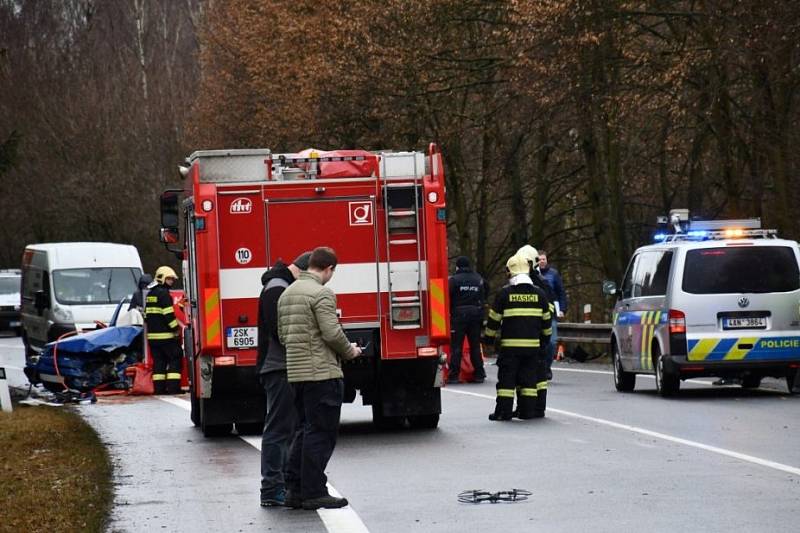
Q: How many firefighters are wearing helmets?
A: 3